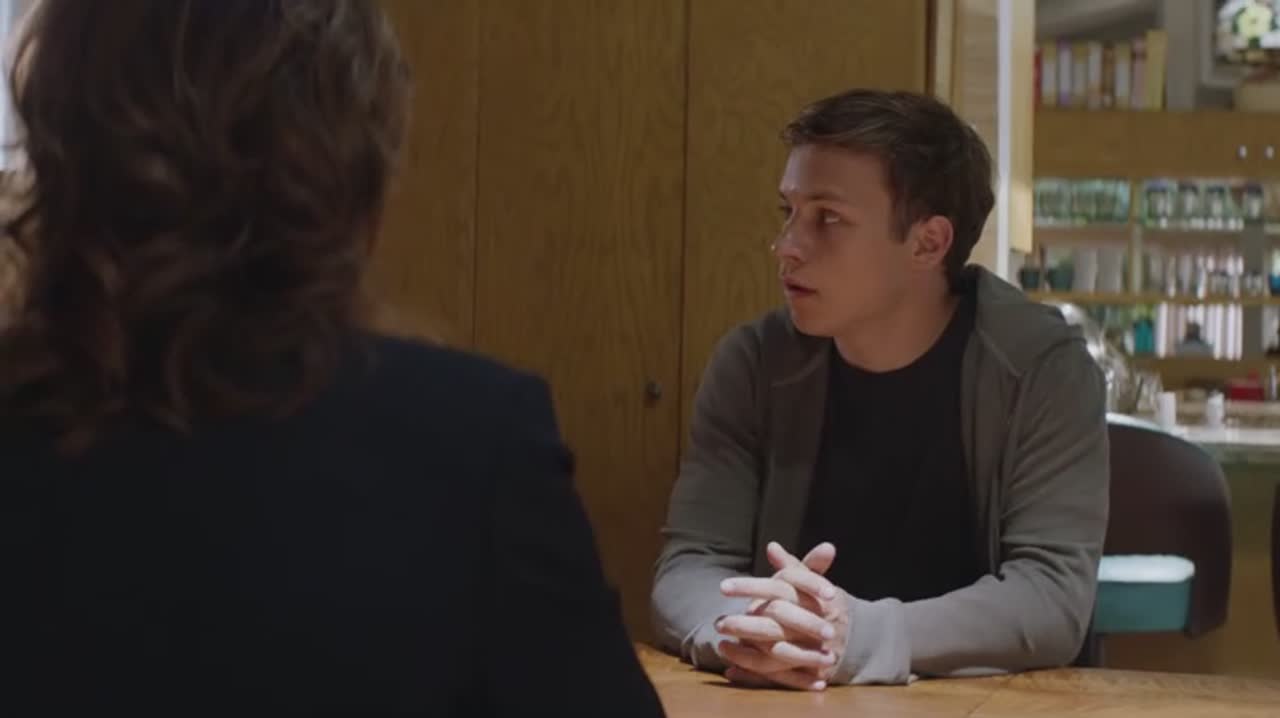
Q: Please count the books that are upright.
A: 9